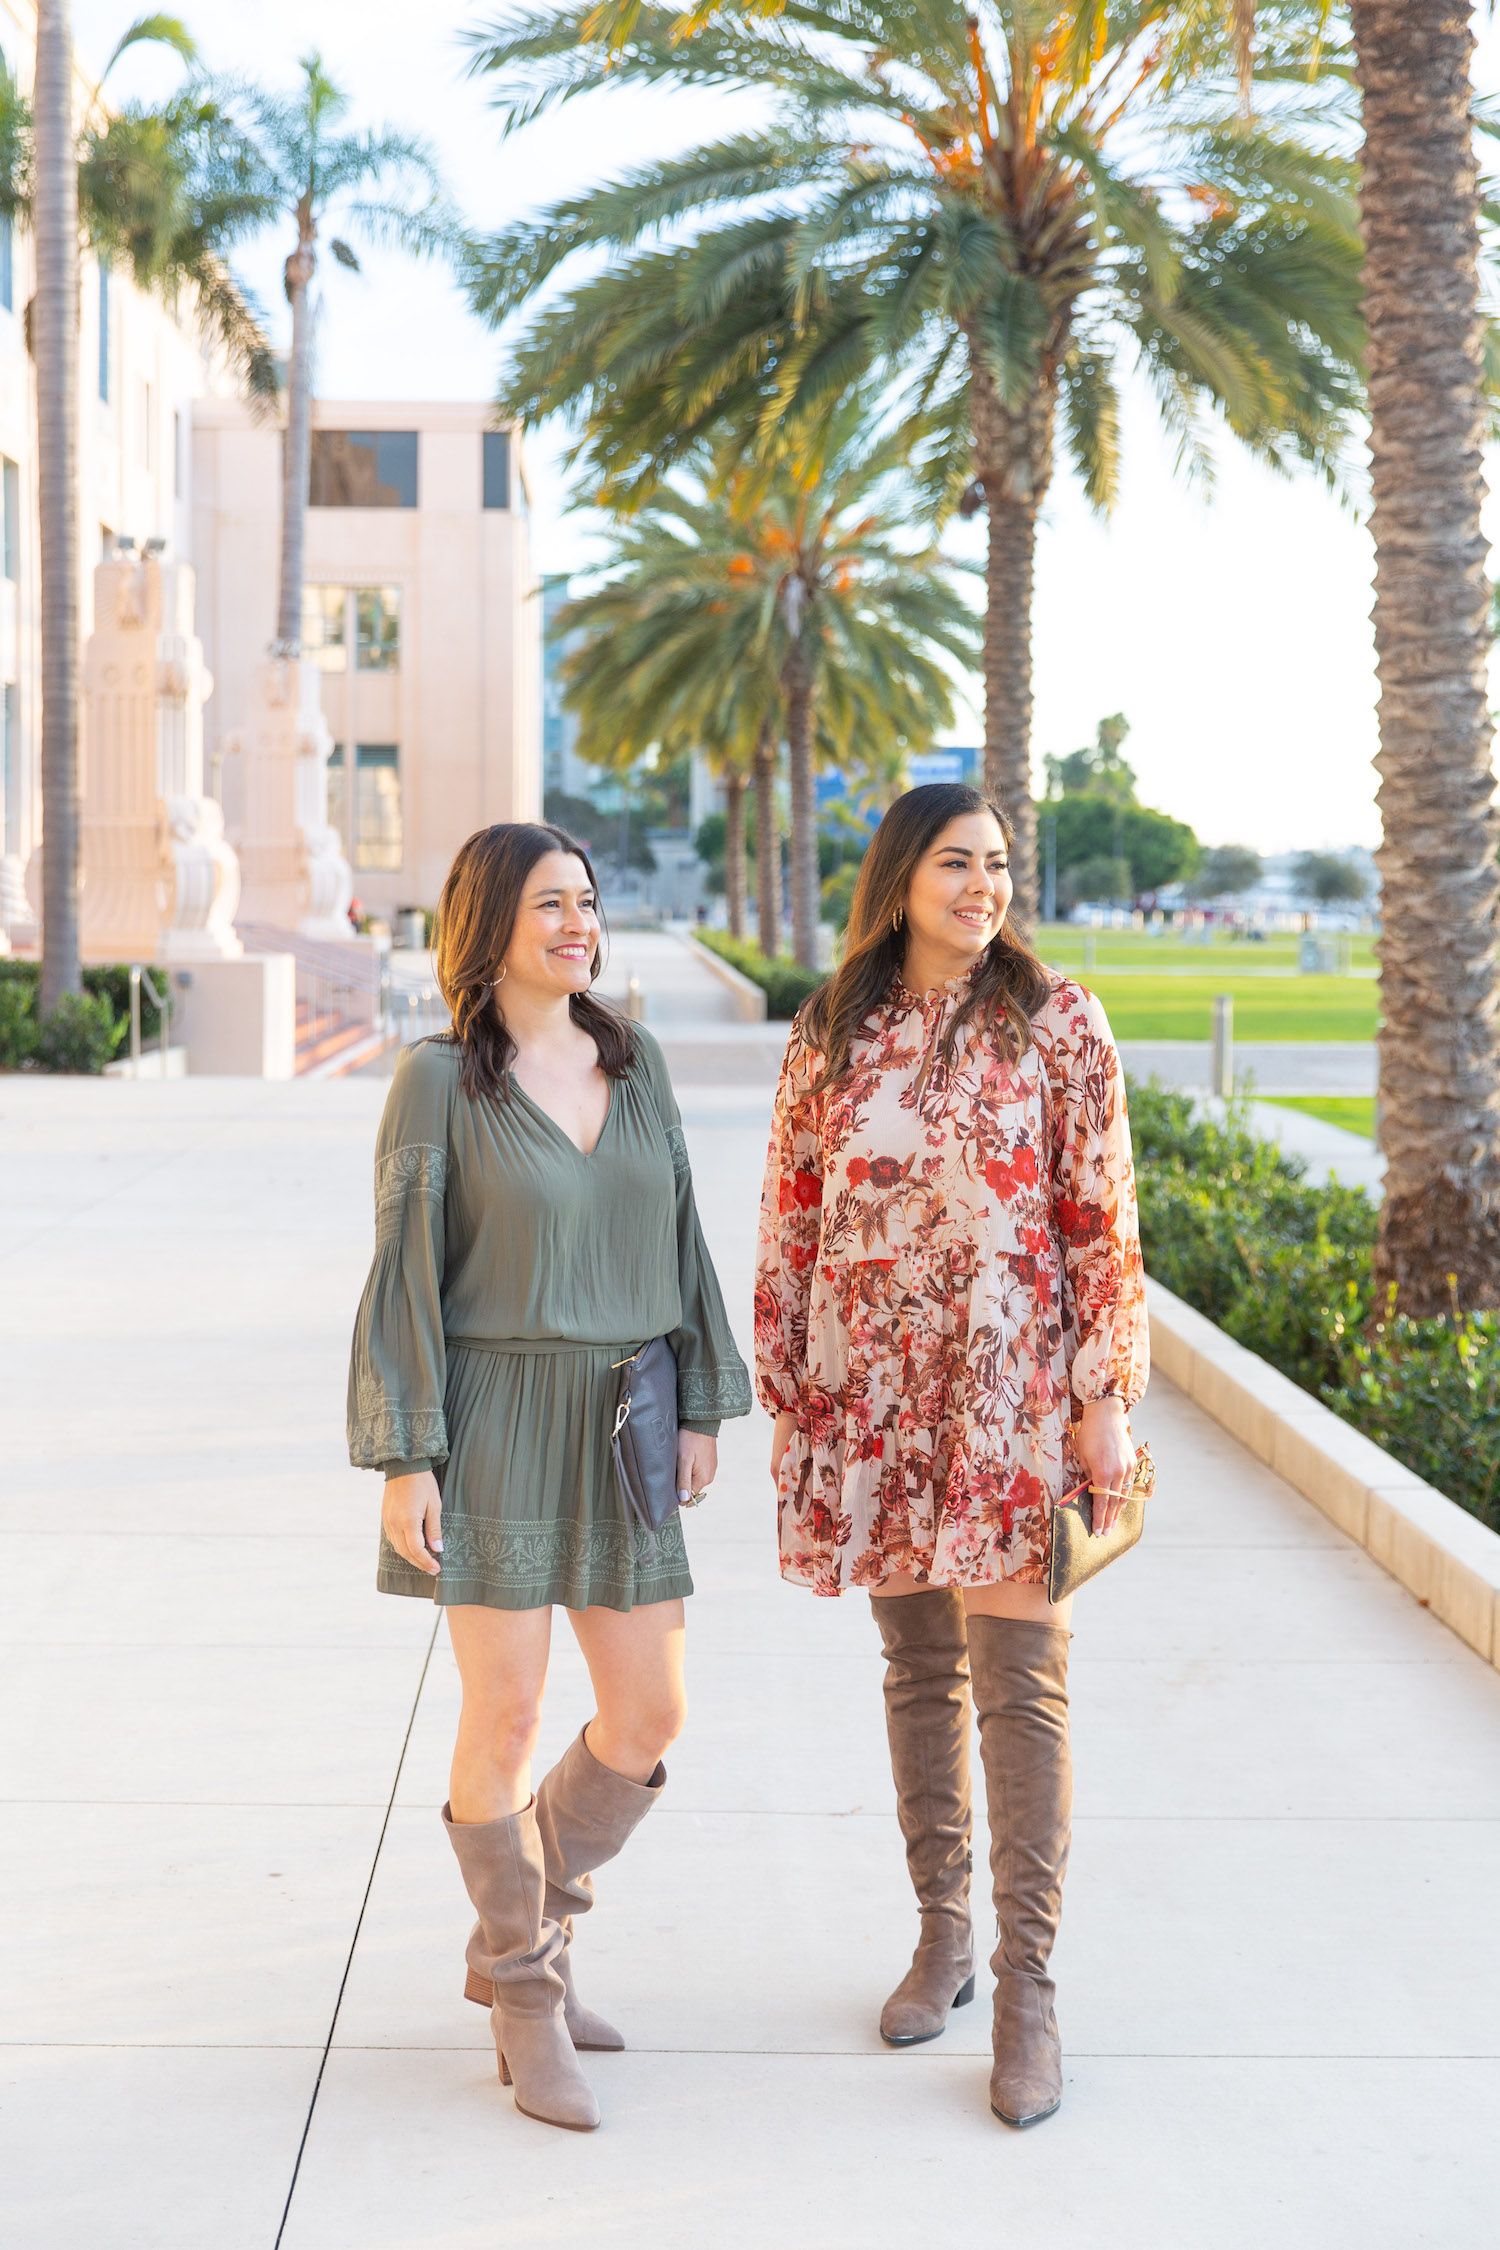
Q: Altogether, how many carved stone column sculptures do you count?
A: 2